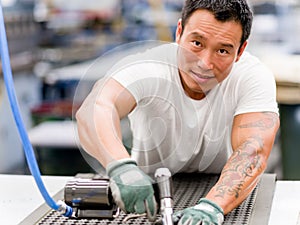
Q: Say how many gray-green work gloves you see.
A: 2